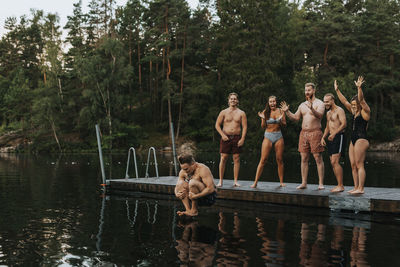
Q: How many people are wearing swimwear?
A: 6